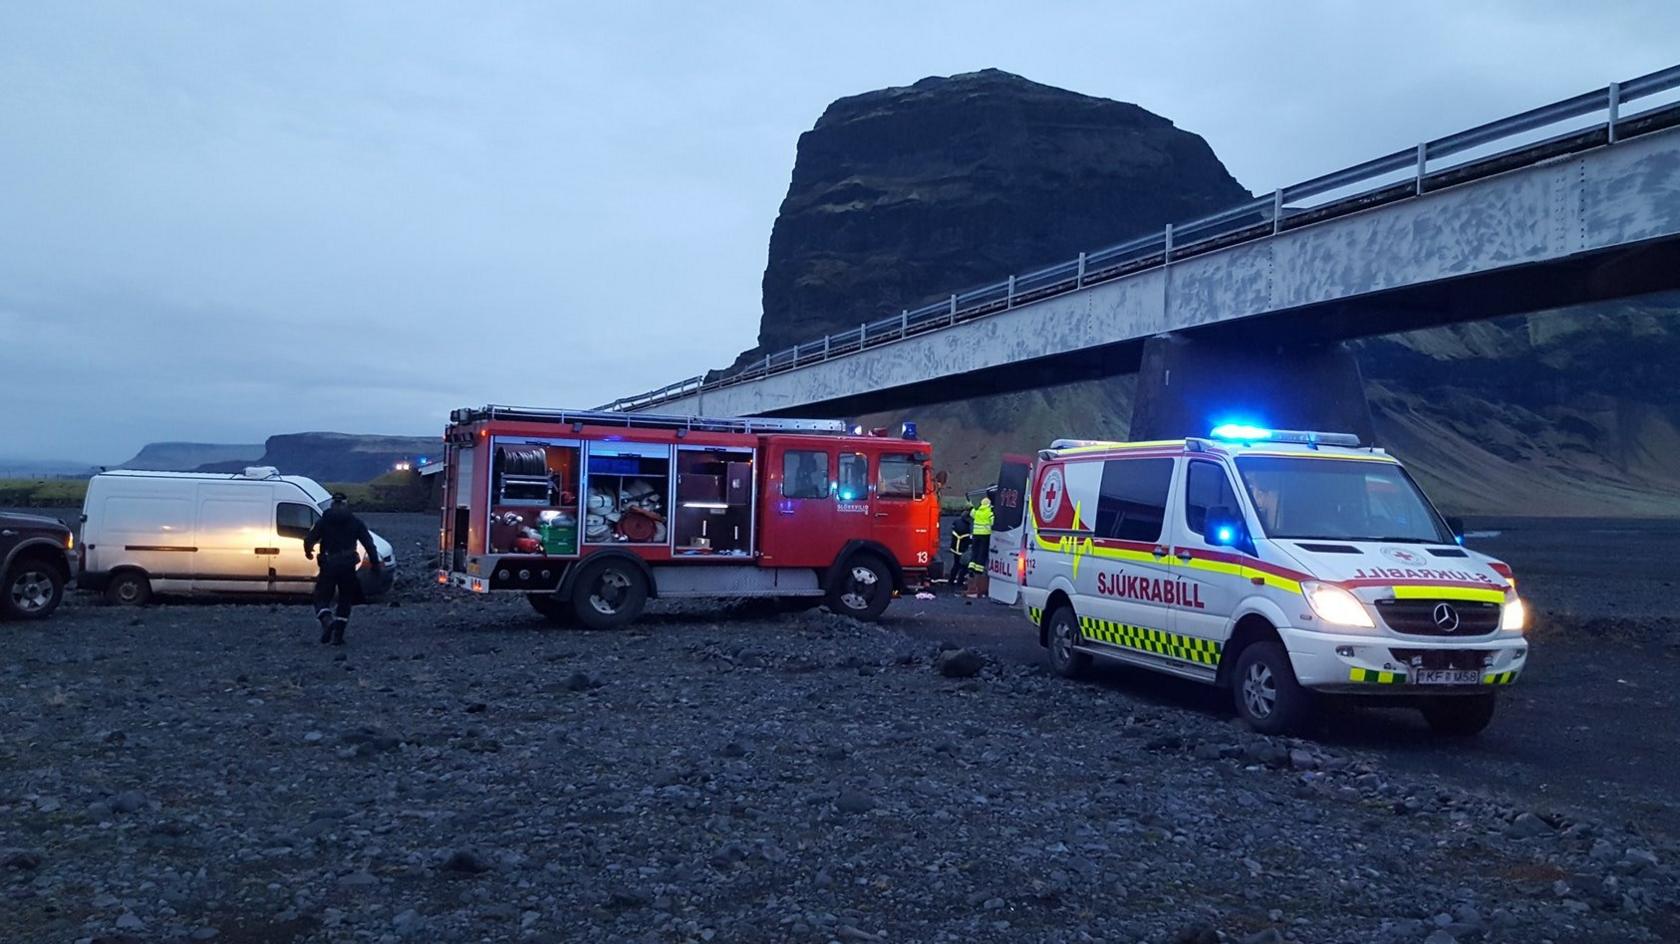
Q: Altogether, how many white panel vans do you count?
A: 1